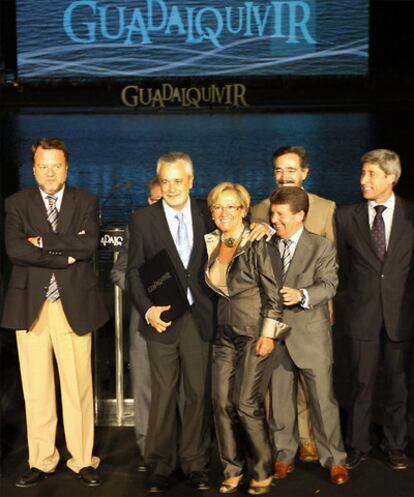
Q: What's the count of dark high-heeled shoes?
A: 2